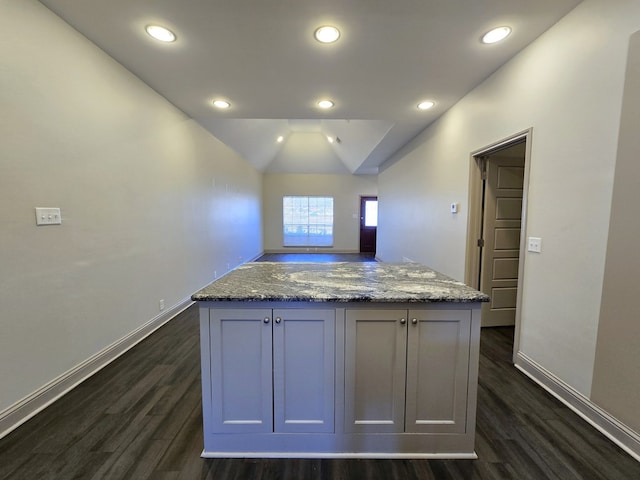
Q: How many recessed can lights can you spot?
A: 8